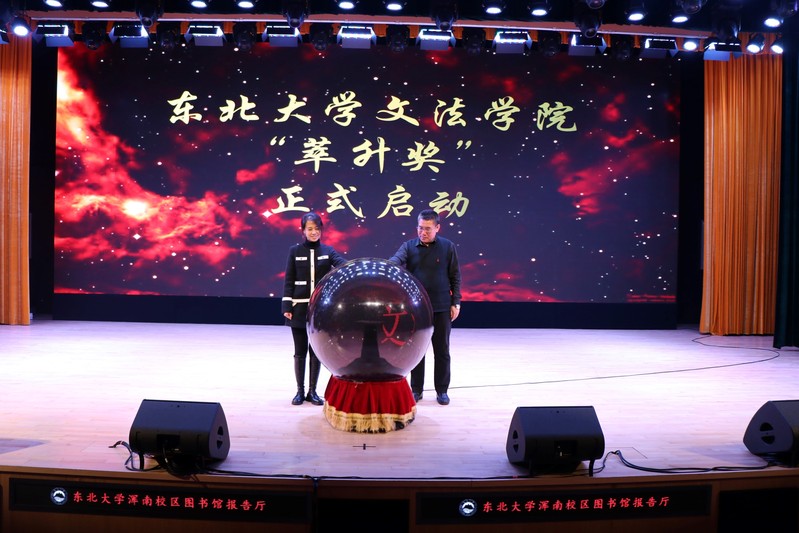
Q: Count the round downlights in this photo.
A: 15